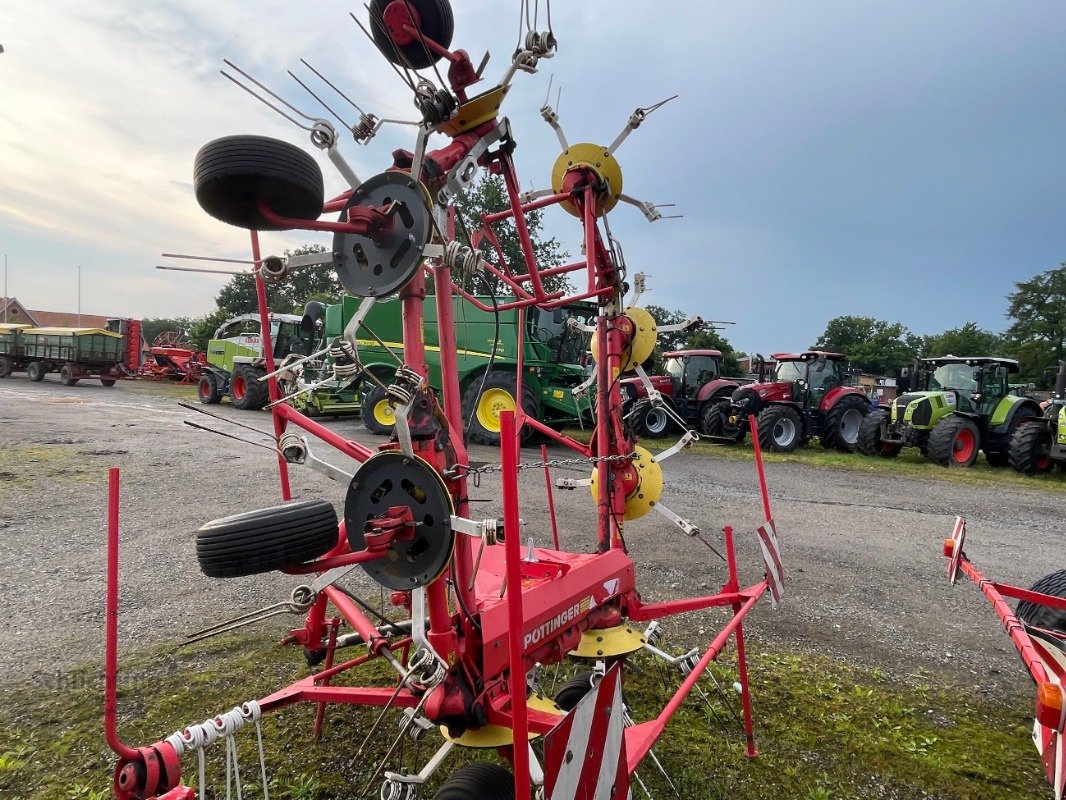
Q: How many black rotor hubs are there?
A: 2